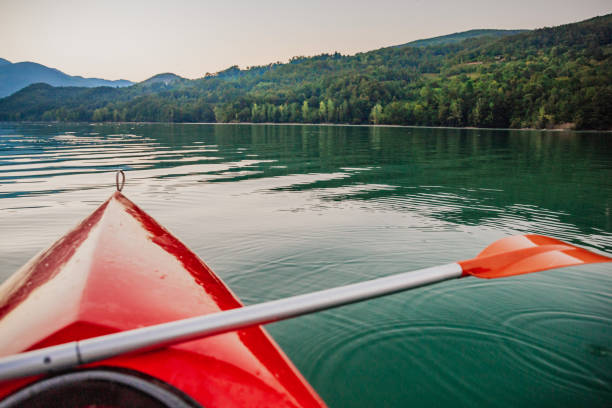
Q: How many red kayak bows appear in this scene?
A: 1